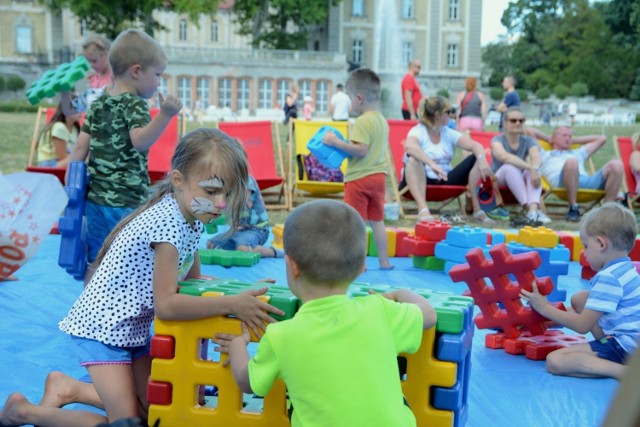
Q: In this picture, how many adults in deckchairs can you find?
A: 3